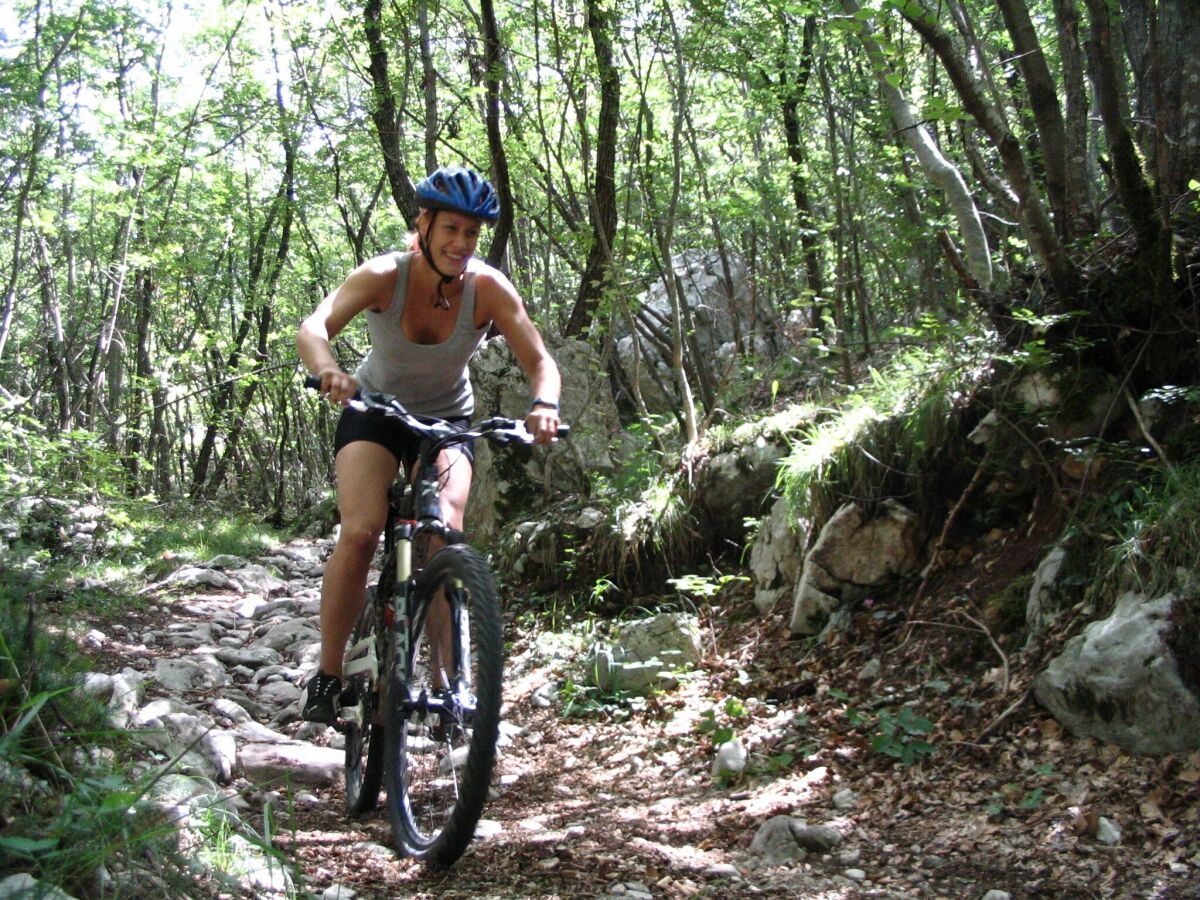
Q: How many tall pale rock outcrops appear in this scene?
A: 2